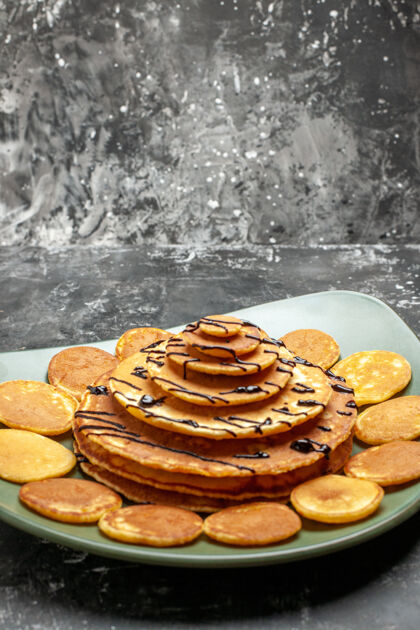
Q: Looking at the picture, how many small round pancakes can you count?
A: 12